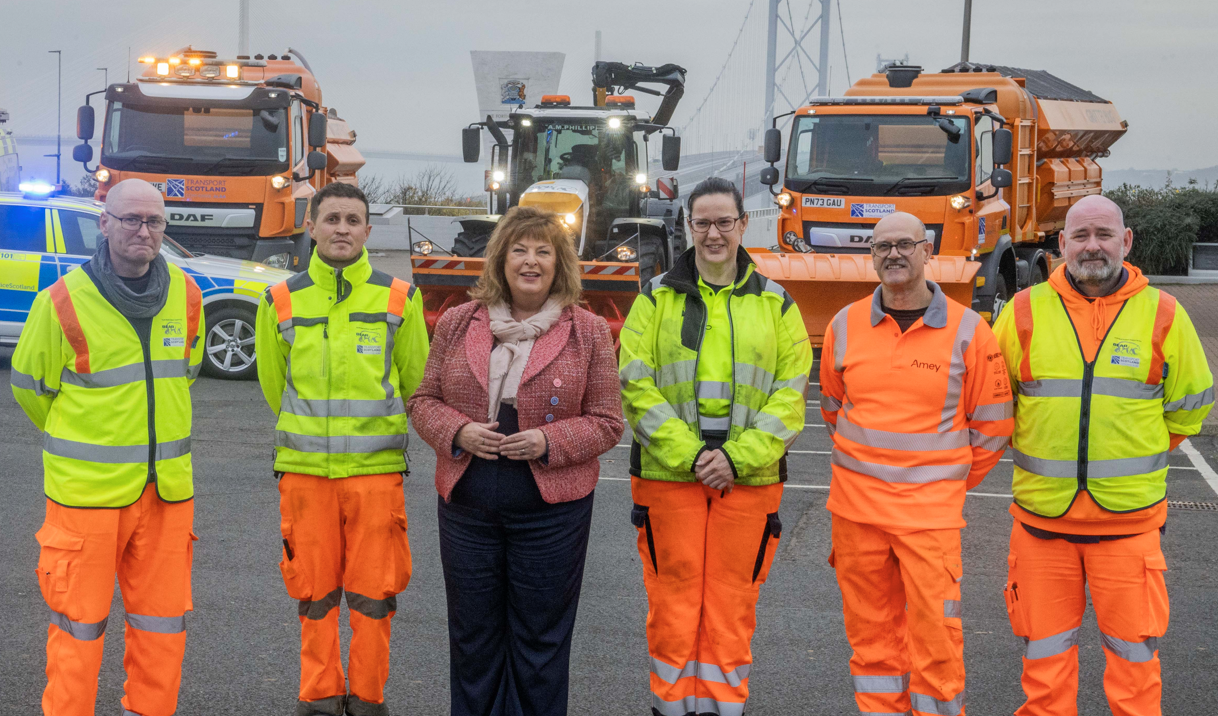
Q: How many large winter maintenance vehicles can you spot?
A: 3